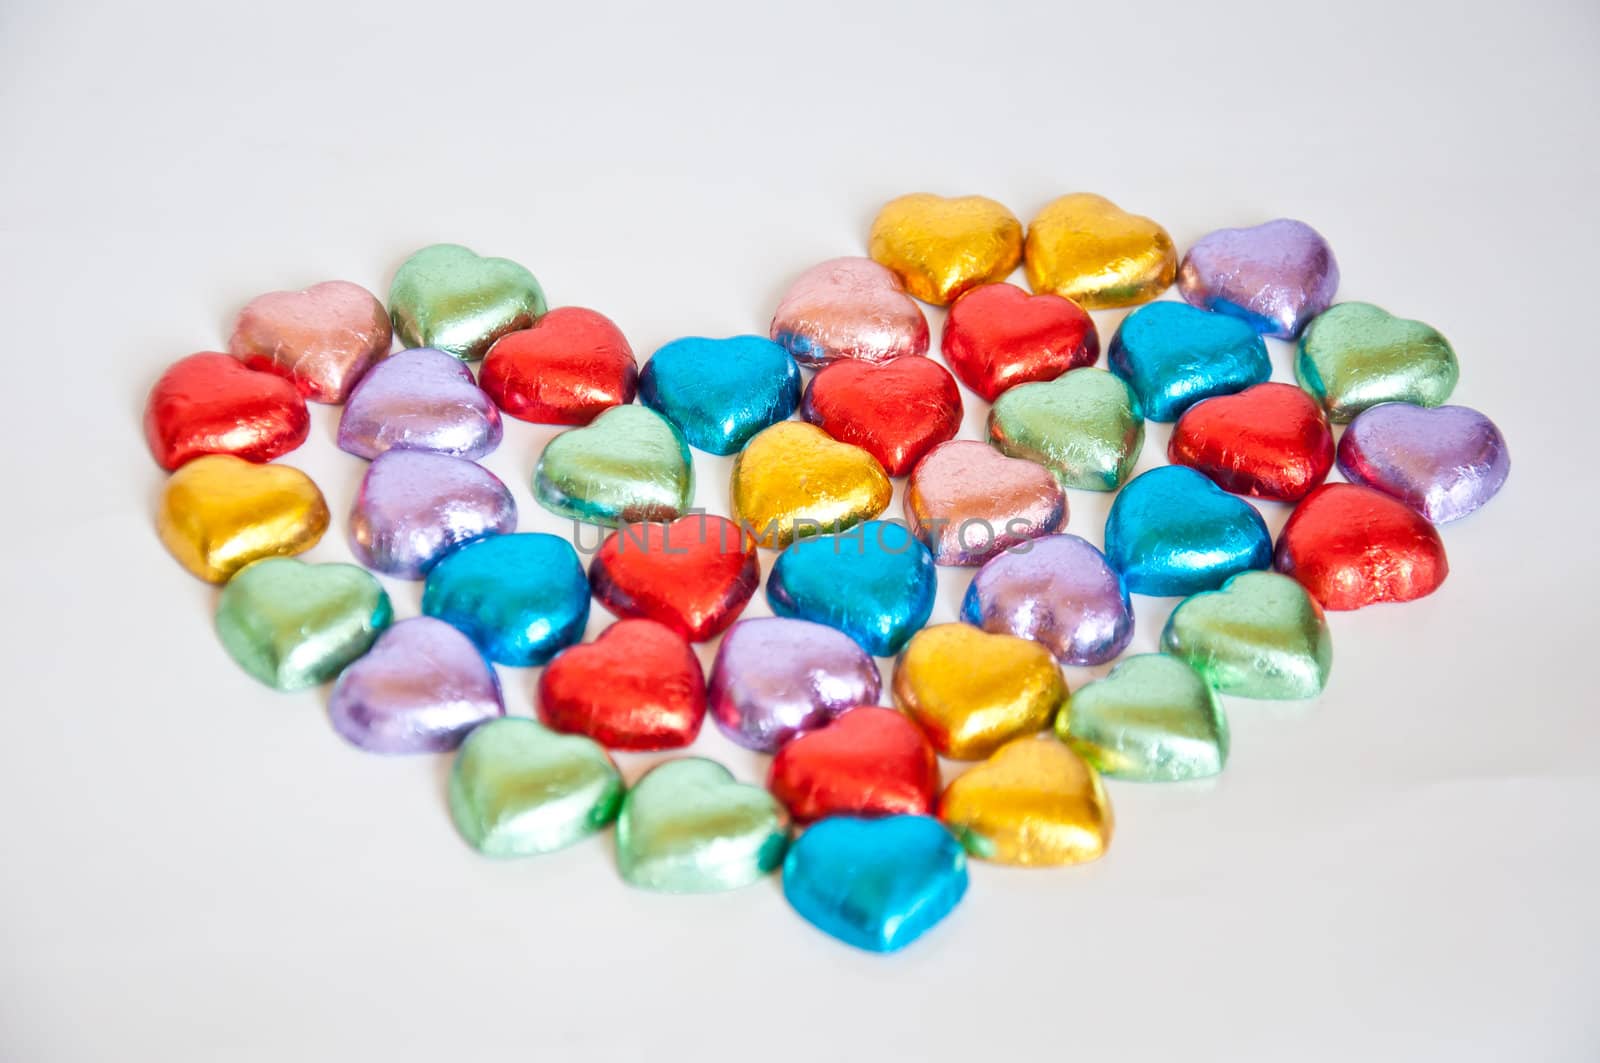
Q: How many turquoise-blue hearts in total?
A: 6